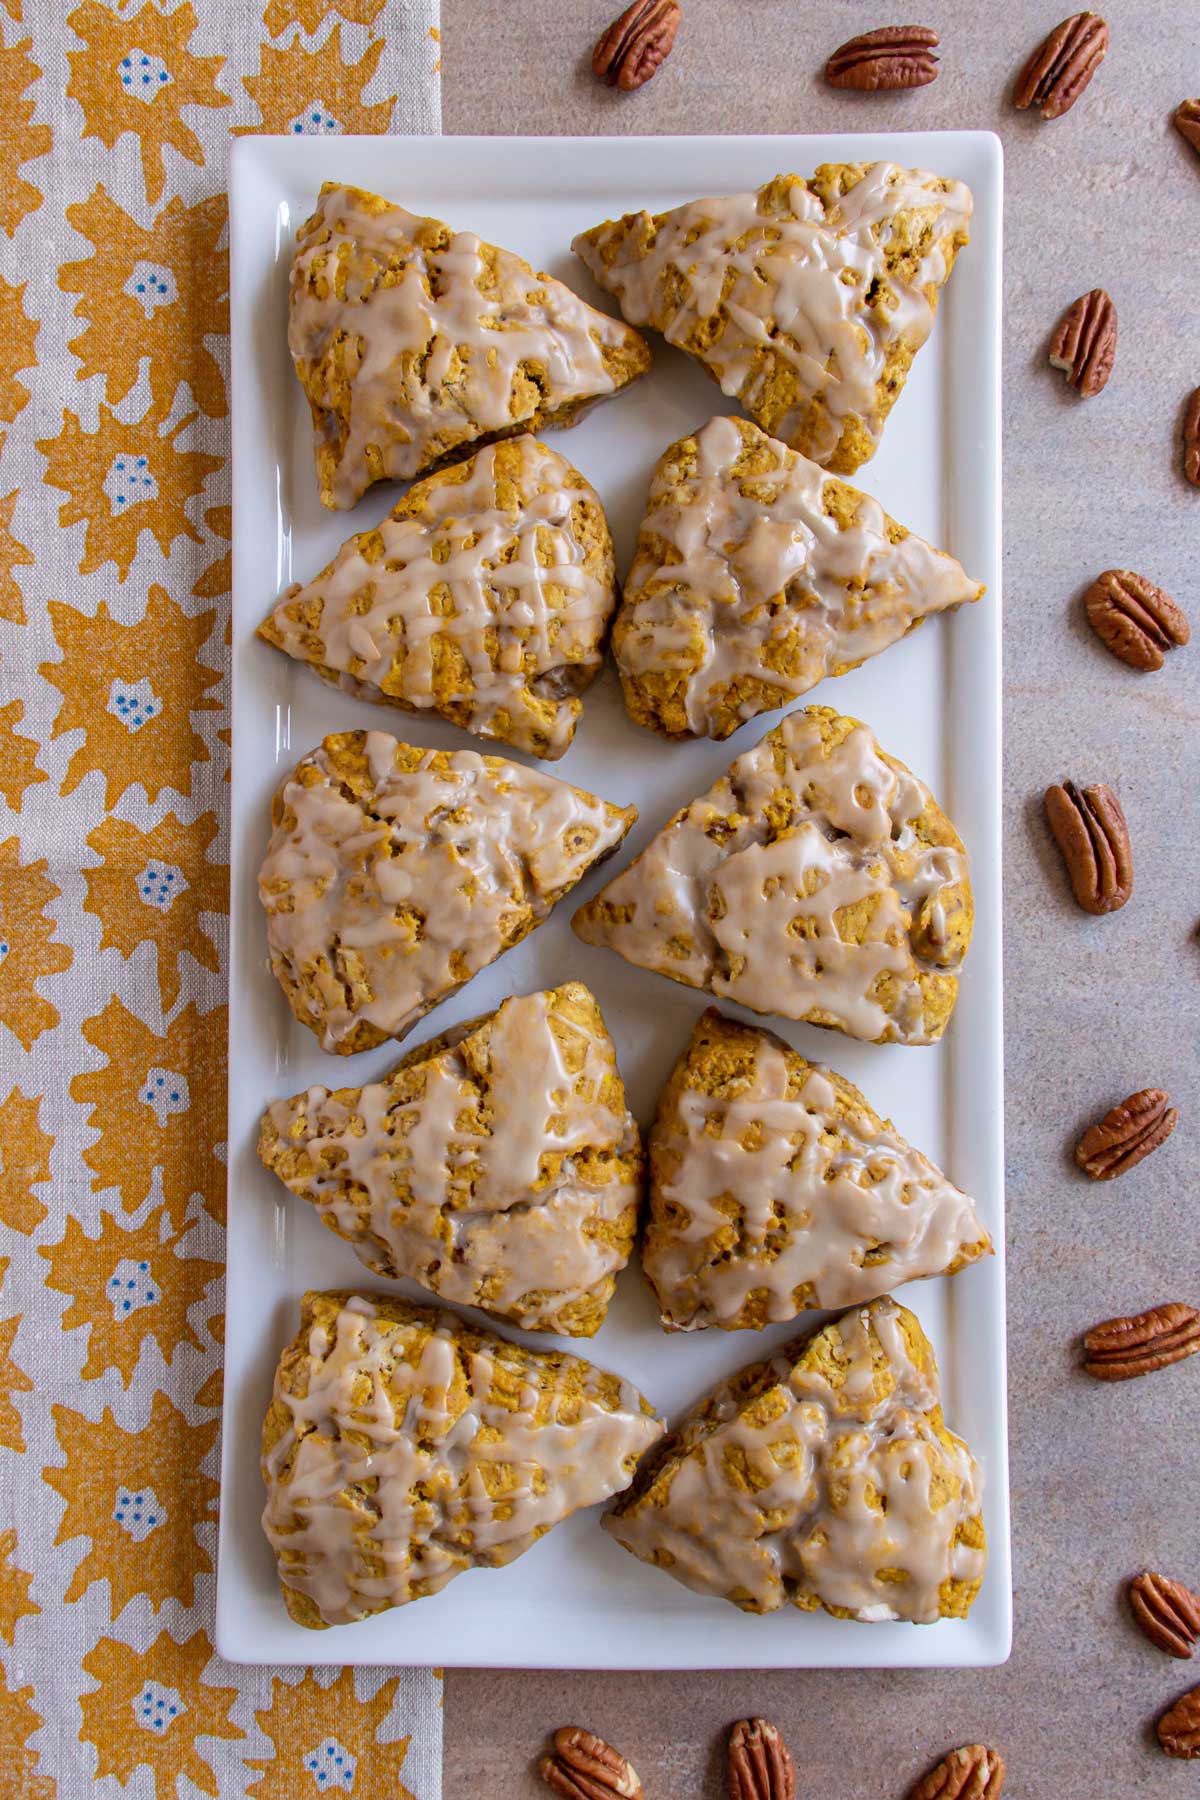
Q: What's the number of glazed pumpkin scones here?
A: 10